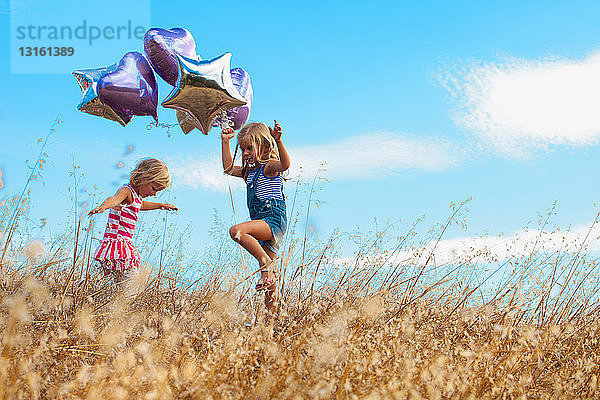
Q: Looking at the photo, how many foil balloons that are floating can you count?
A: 6